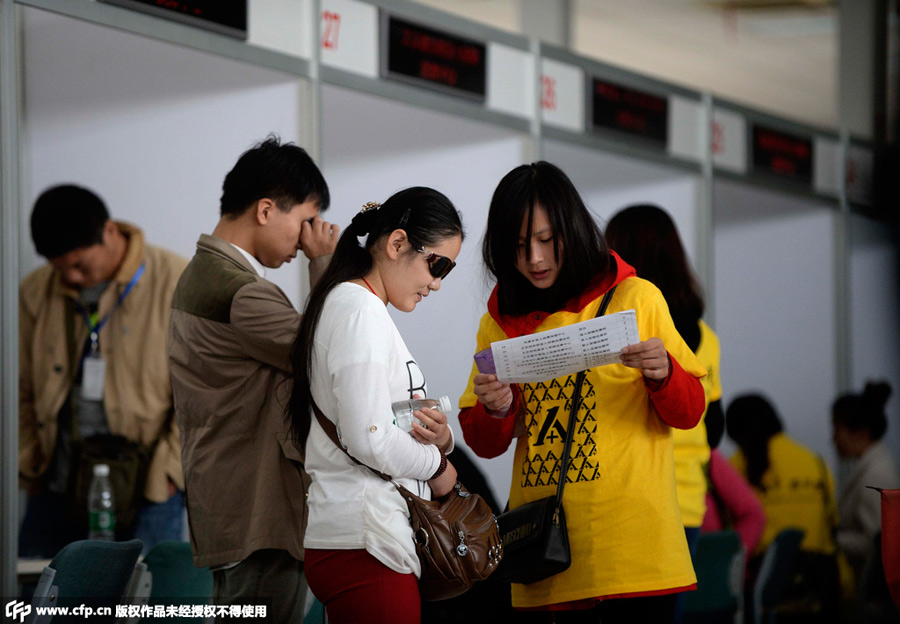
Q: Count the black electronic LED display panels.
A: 4